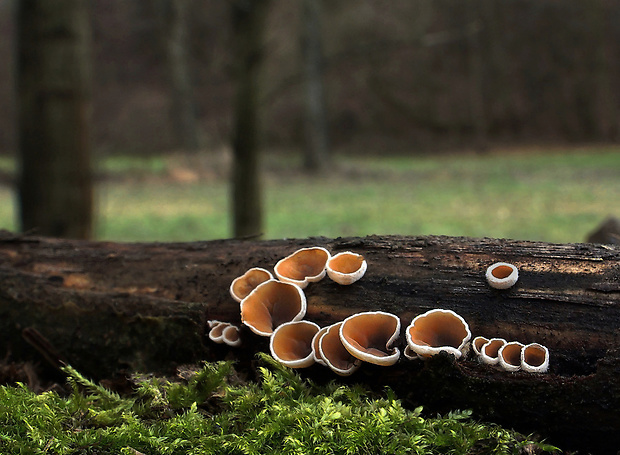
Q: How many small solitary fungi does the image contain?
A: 1